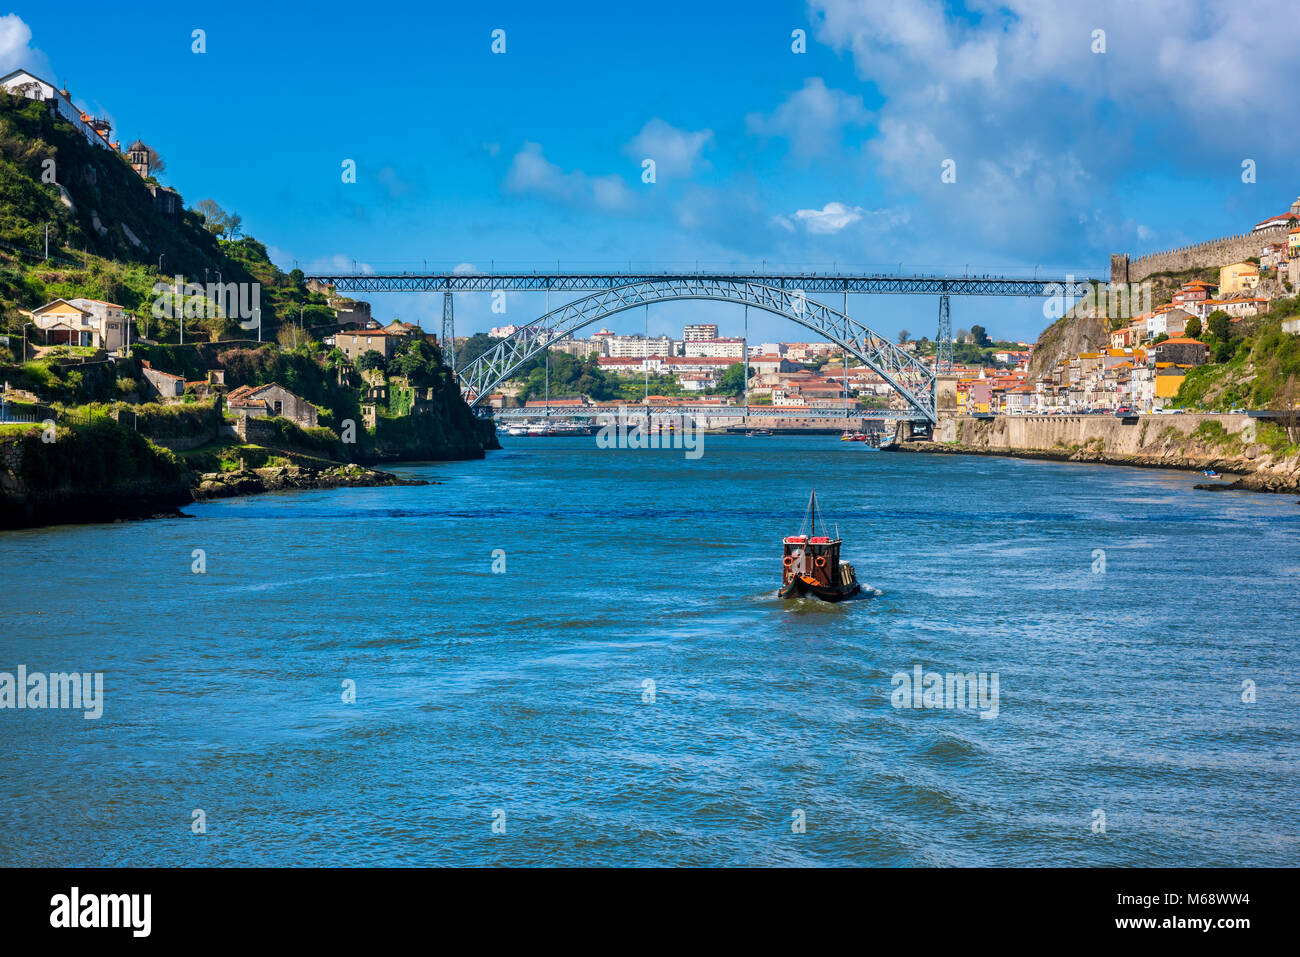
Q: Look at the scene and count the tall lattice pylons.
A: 2